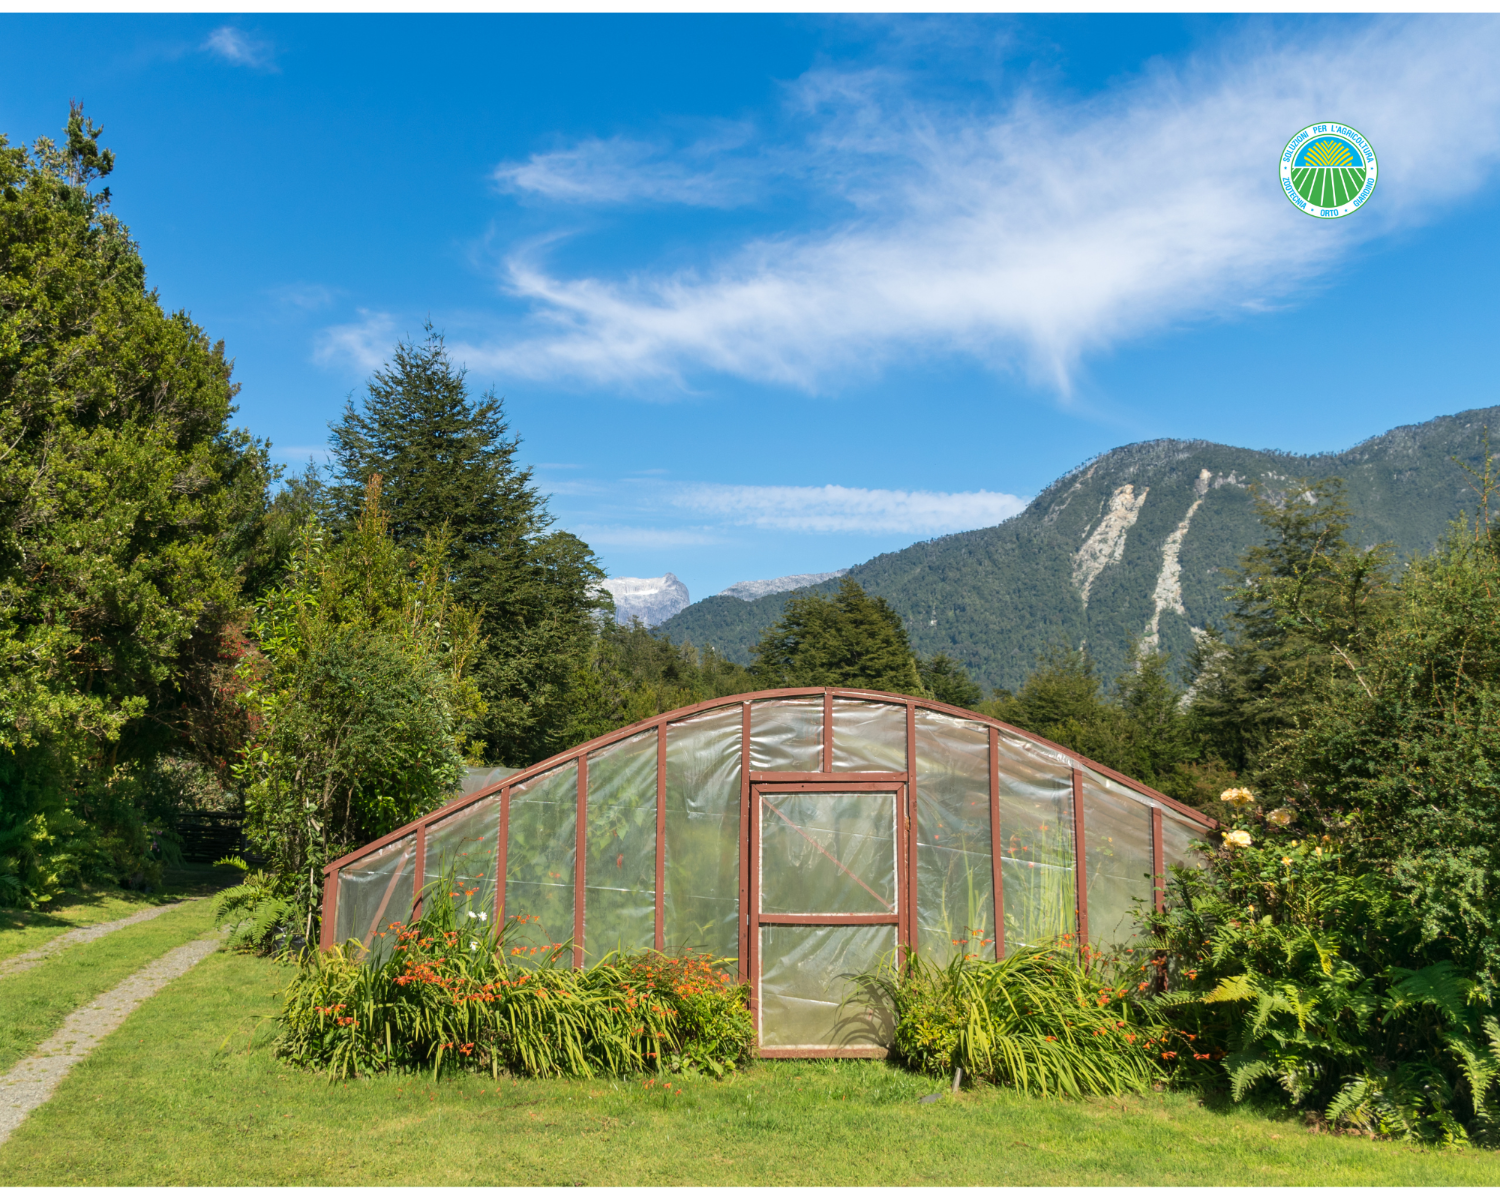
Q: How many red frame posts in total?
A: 11